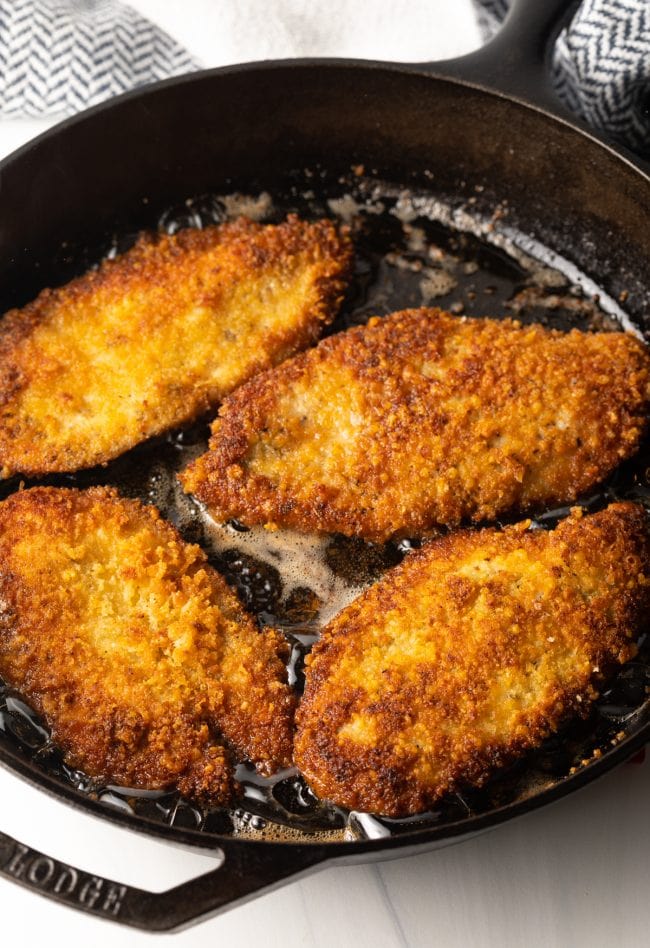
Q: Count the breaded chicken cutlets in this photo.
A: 4